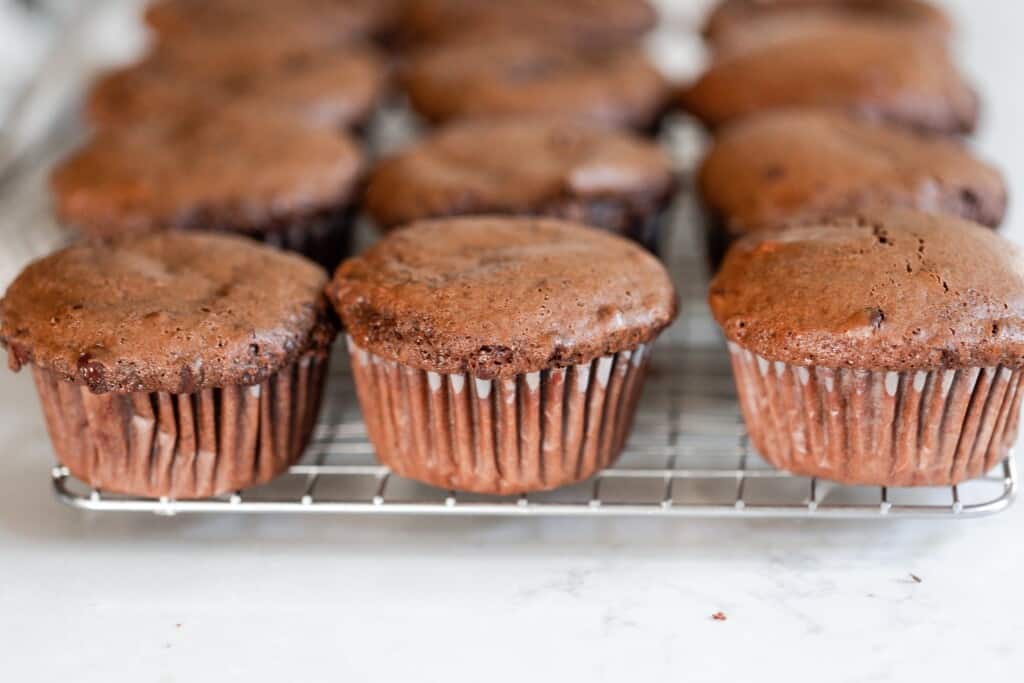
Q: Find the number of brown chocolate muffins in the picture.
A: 12